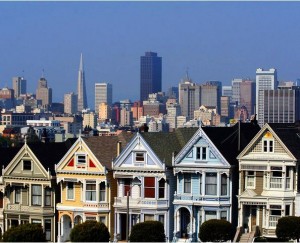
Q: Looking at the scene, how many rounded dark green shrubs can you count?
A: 5